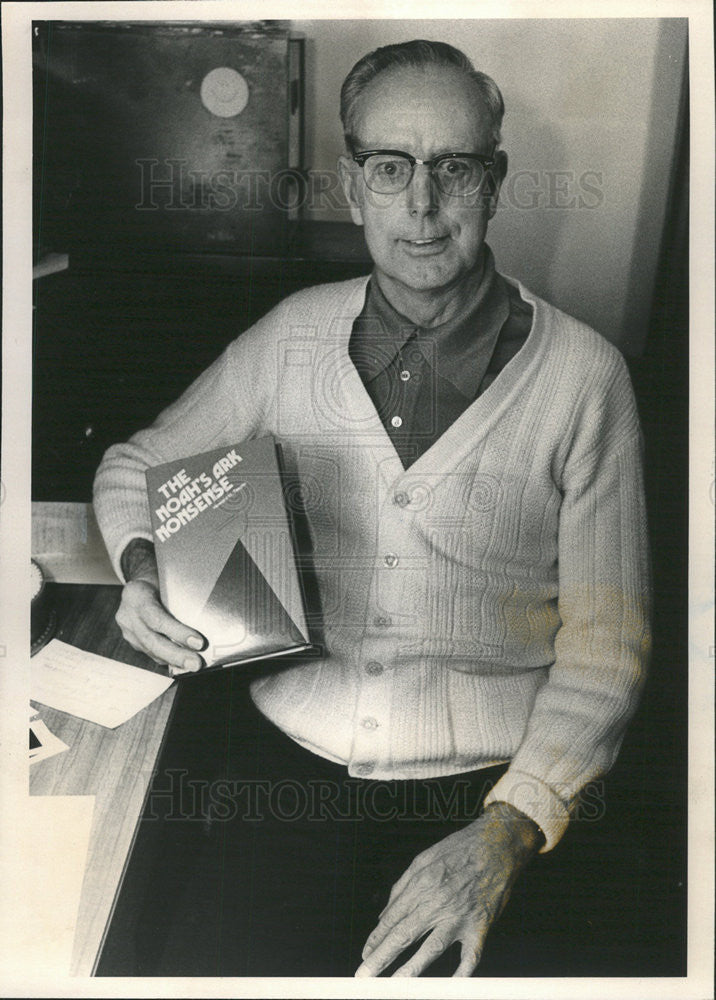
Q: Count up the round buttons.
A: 8